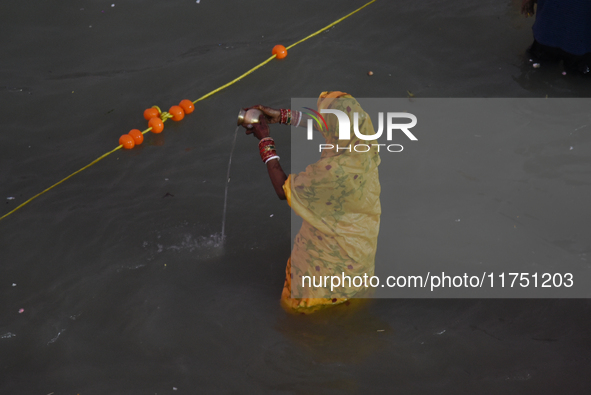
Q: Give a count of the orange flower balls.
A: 7